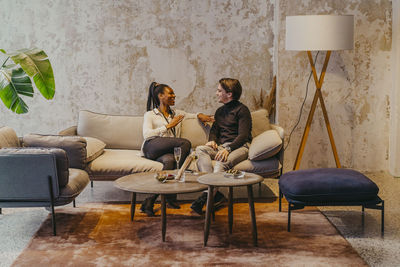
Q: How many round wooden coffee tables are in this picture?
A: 2